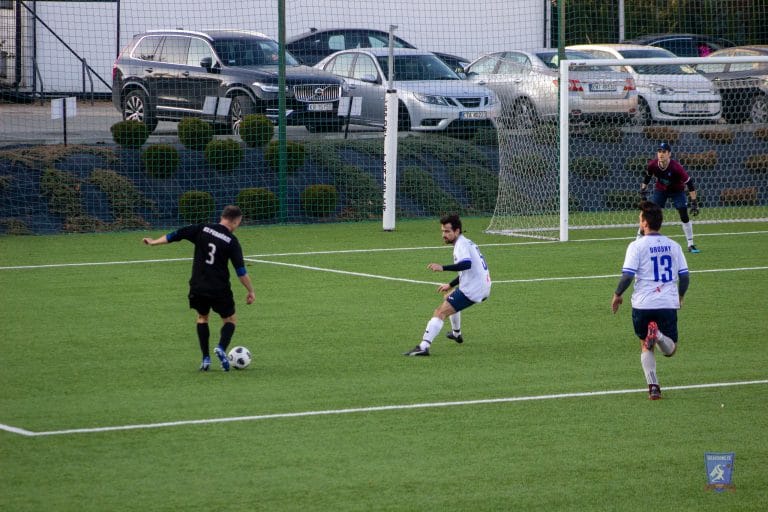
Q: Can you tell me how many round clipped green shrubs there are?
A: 9